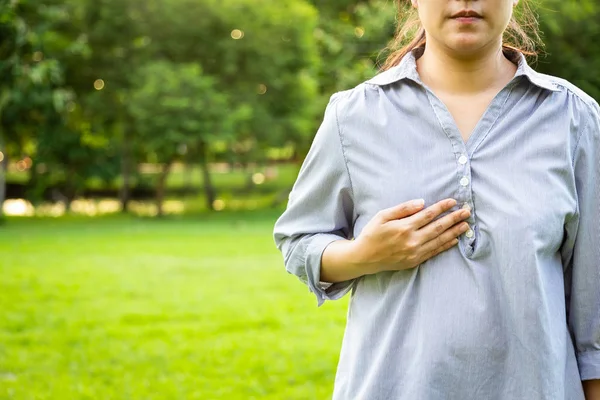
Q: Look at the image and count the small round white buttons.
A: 4